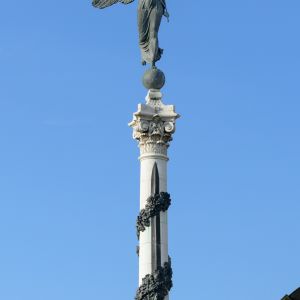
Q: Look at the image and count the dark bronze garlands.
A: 2